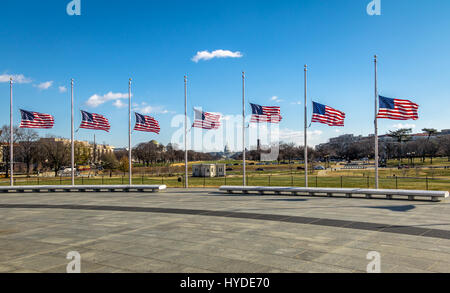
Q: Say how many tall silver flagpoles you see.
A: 7